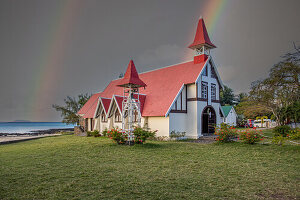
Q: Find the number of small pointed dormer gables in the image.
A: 3